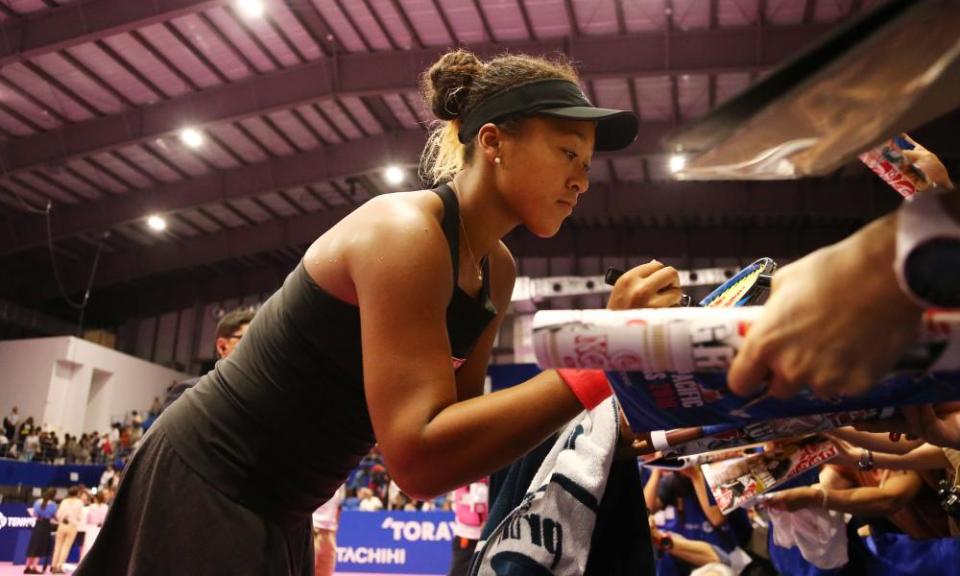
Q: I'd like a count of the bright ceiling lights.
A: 5